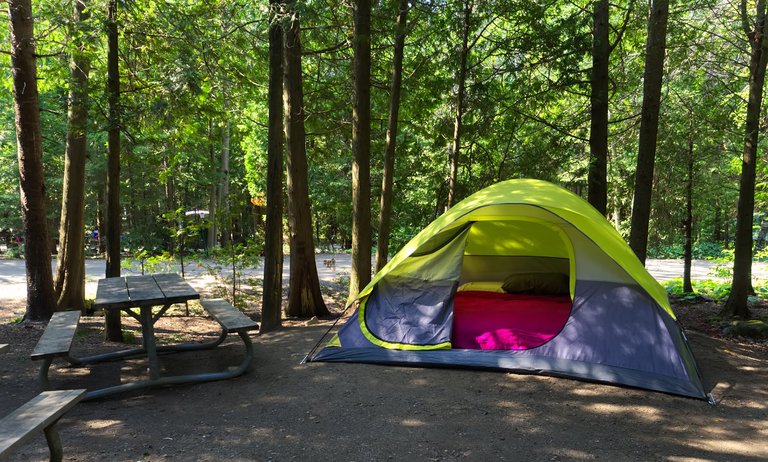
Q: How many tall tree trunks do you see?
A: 11